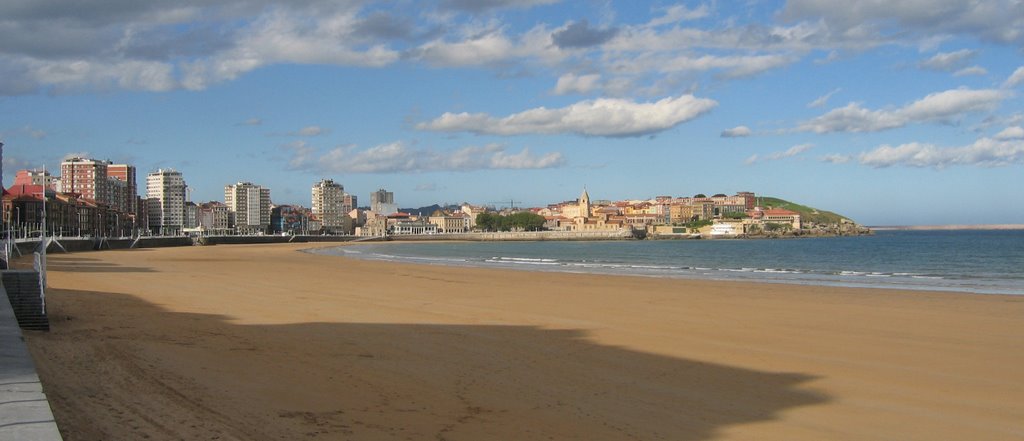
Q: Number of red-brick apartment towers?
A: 2